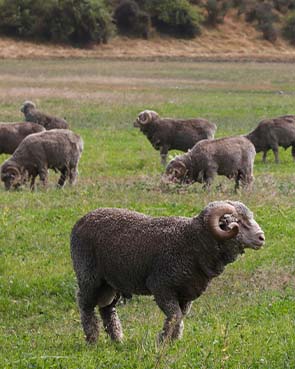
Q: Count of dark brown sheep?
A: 7